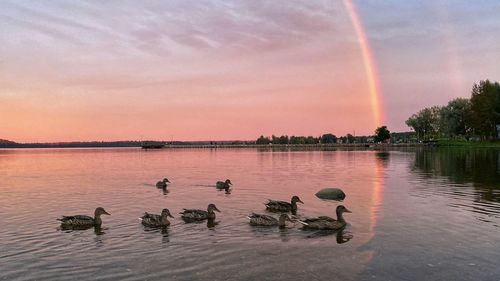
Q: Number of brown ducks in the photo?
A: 8